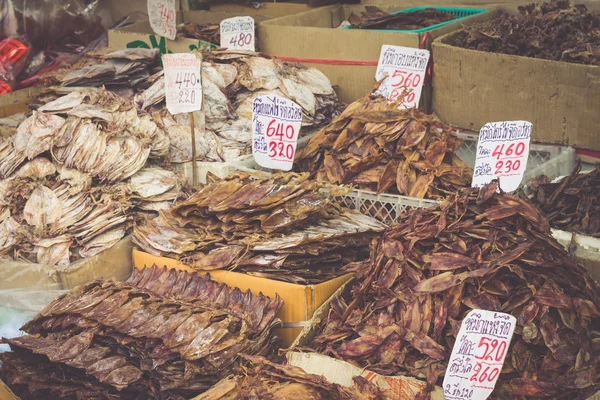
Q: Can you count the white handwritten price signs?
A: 7